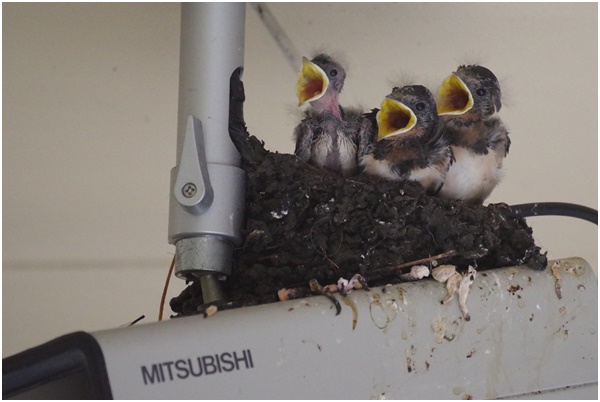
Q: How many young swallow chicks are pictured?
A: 3